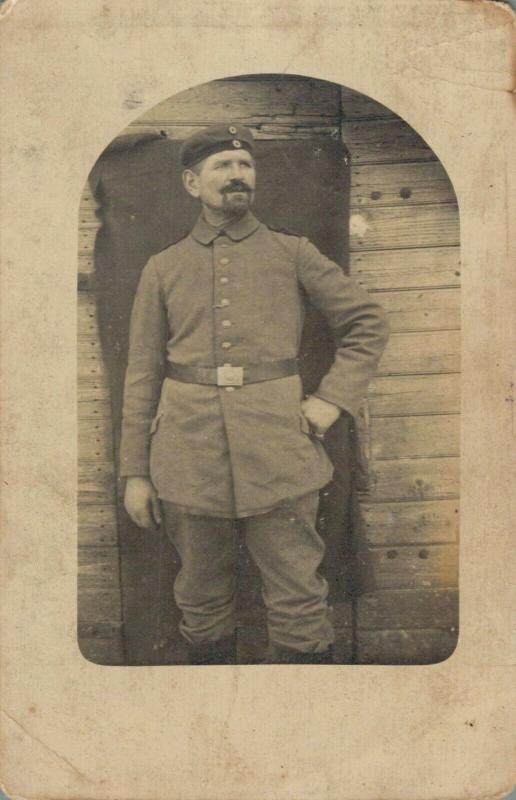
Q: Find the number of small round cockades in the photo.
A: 2